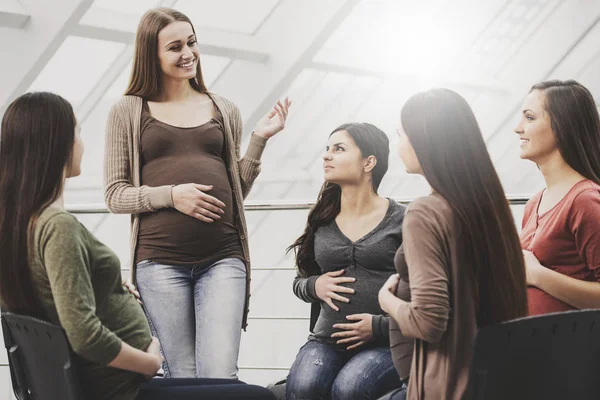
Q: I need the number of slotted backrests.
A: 2